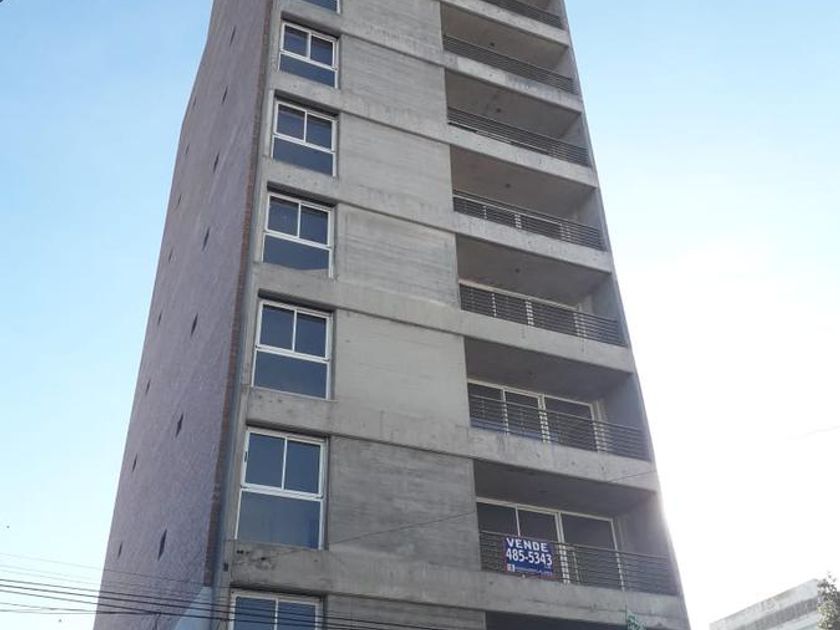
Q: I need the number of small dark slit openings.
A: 15